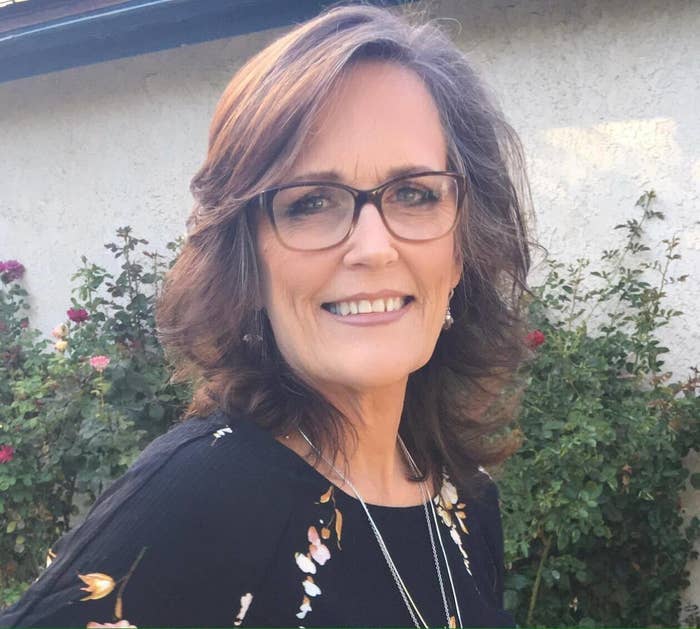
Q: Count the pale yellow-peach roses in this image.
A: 2